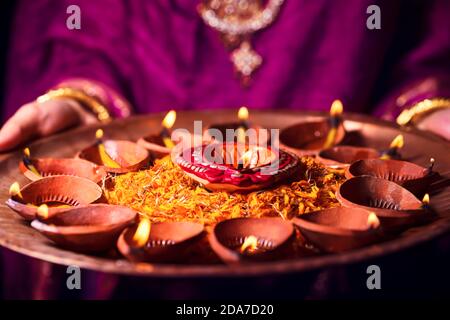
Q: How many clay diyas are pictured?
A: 14